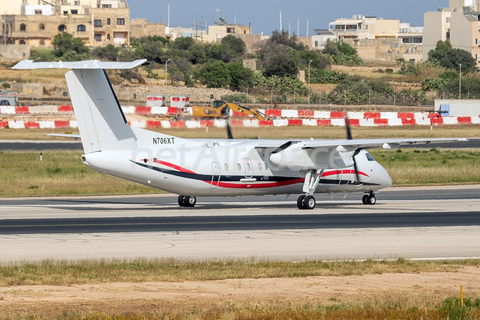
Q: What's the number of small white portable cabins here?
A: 2